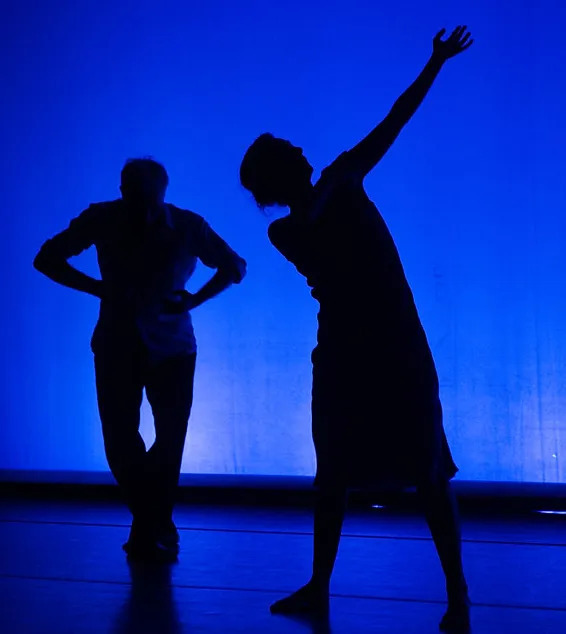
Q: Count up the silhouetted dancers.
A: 2